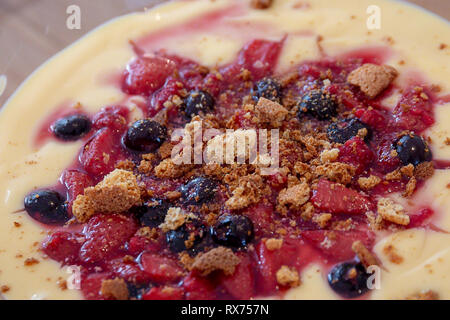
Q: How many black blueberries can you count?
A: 13